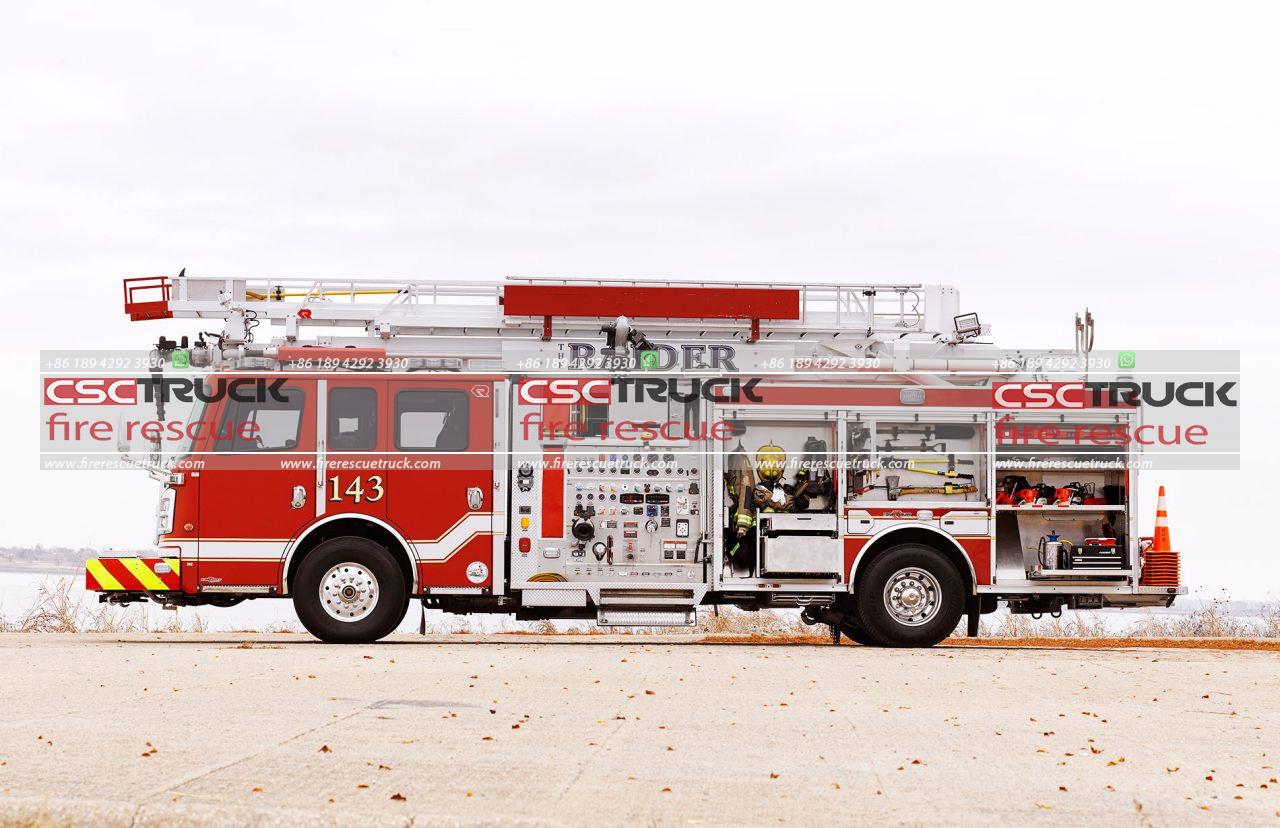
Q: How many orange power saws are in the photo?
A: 2